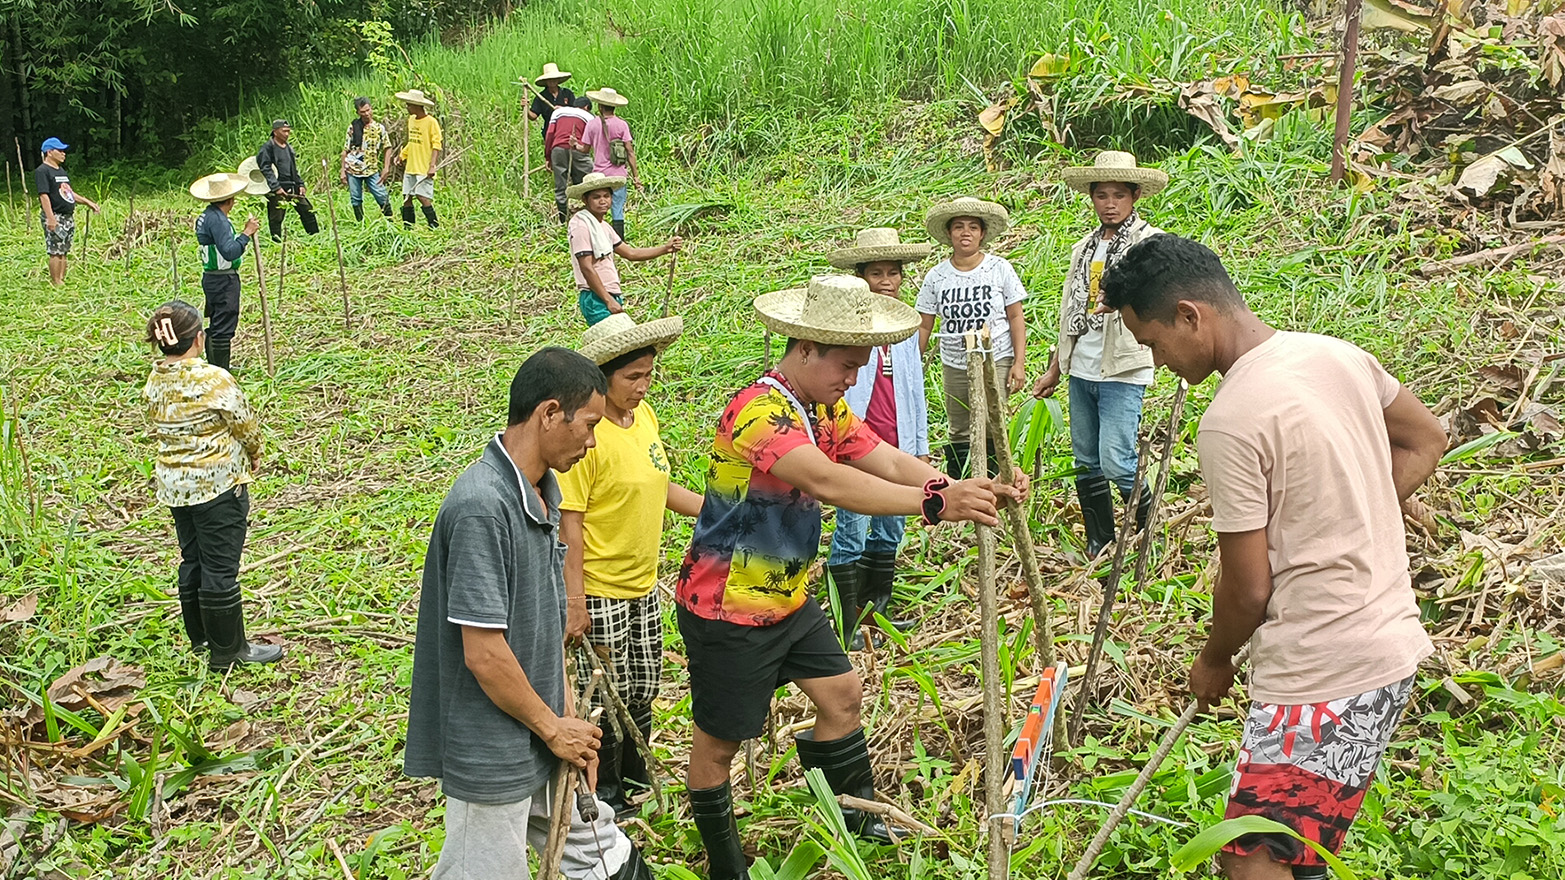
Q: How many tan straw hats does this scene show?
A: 11